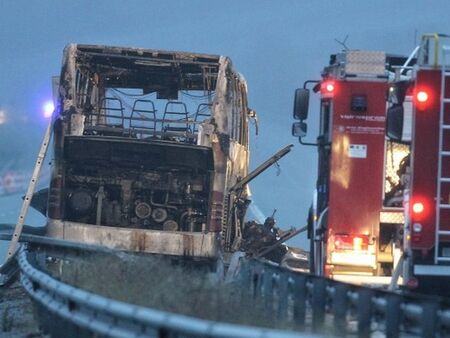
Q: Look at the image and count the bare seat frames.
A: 4